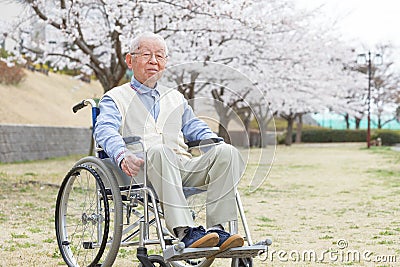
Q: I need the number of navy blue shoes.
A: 2